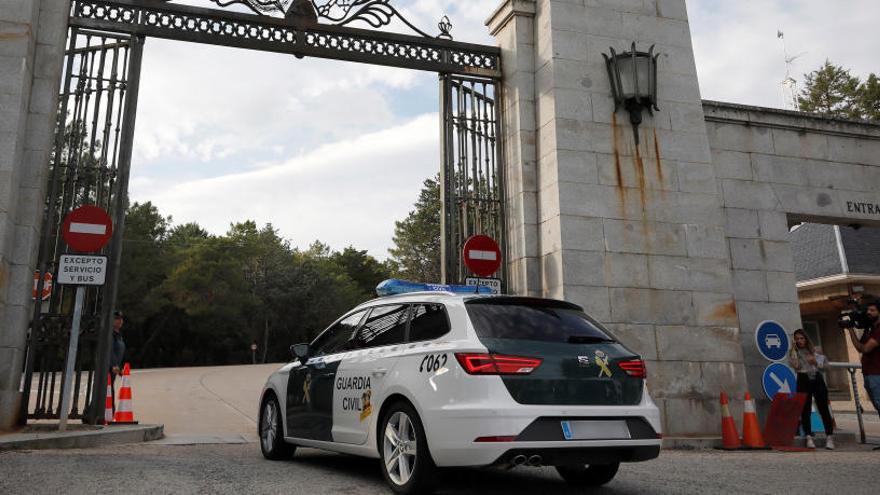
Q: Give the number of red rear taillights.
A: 2